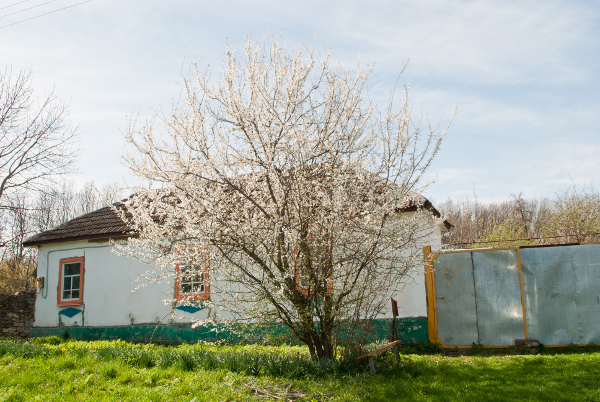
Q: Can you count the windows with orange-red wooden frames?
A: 3